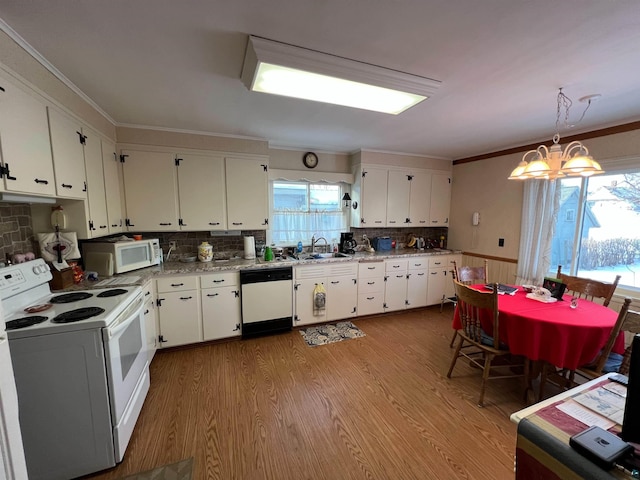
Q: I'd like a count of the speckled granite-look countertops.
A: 1